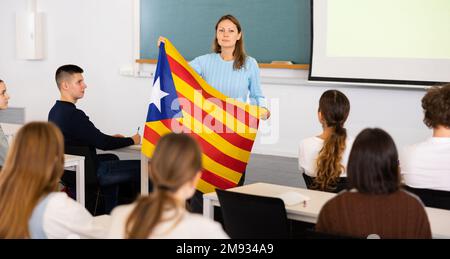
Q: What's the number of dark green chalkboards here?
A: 1